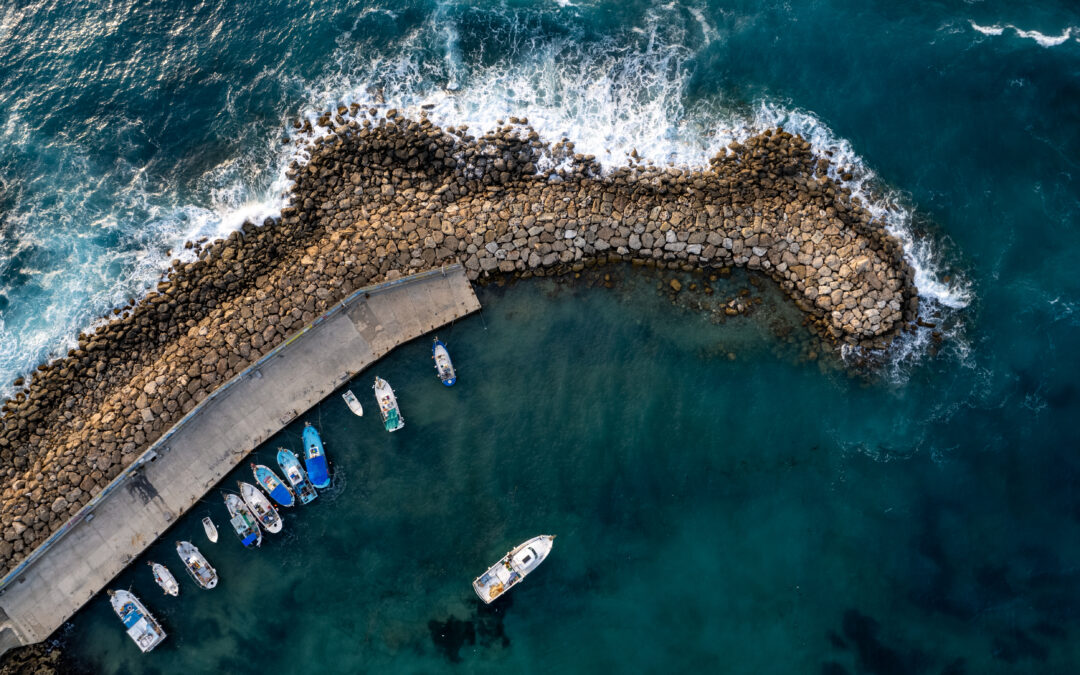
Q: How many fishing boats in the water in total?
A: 13